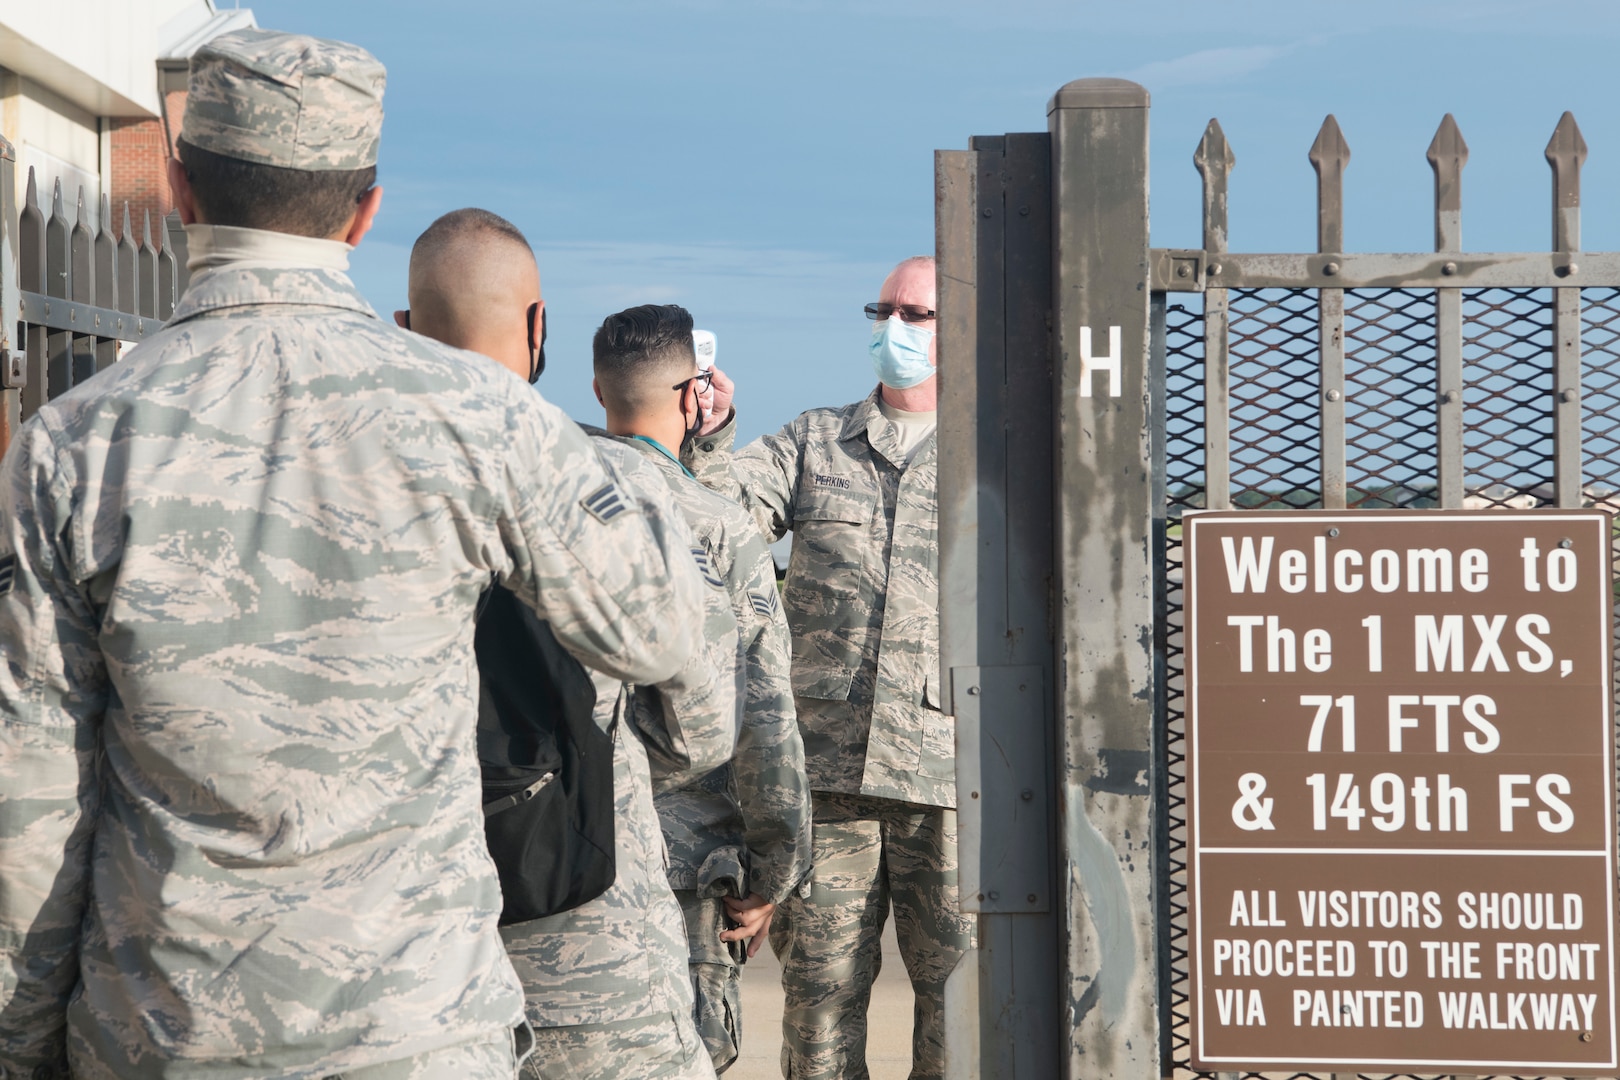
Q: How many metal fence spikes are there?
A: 11